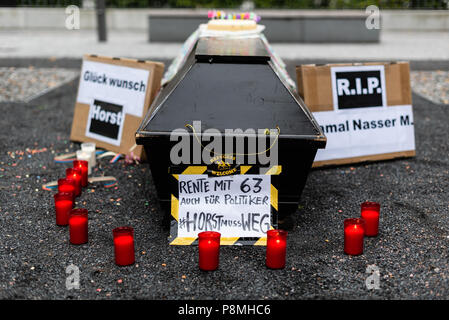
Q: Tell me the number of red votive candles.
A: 10